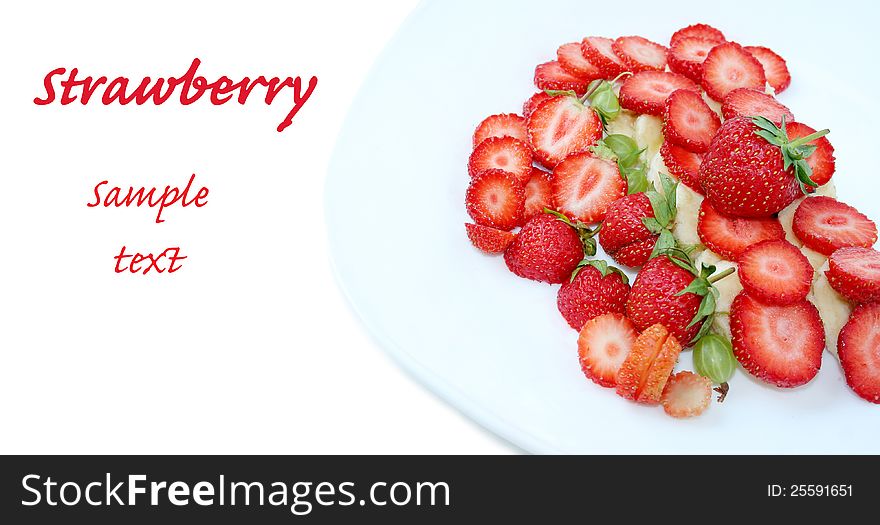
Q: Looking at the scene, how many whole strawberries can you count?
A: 5